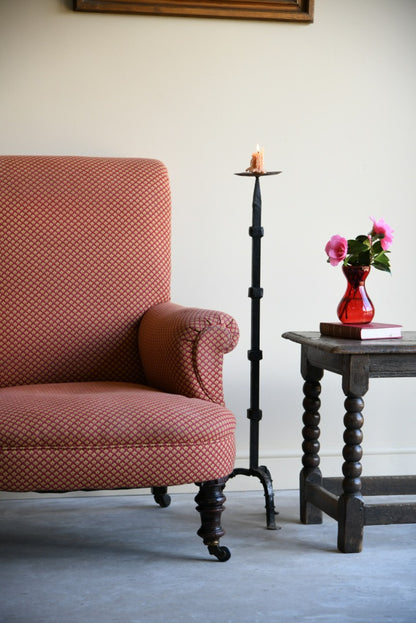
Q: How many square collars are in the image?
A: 4